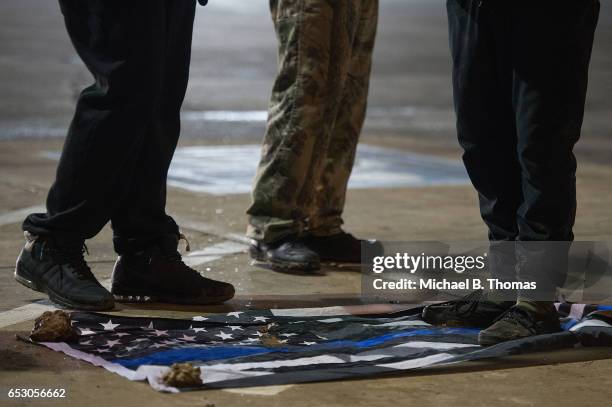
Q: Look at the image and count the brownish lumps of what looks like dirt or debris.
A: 2